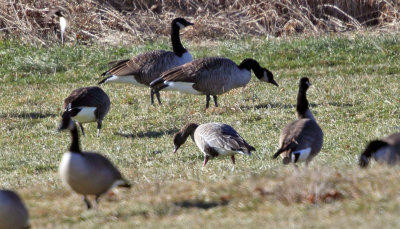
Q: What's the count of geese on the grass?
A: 8